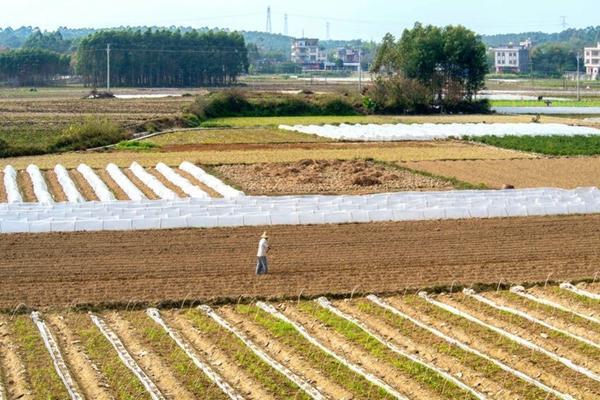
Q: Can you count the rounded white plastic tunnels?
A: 8